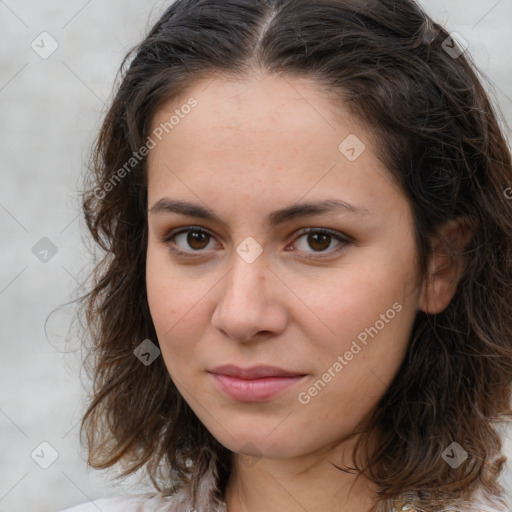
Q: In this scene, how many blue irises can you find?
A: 0